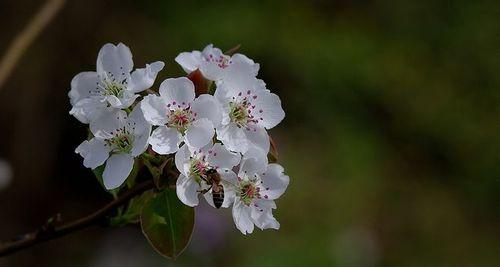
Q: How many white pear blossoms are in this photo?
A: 7